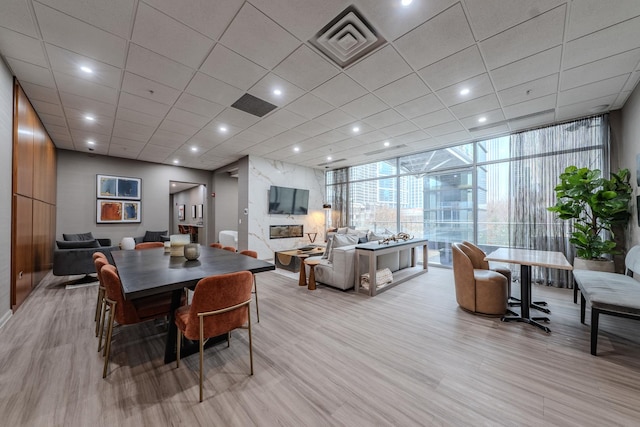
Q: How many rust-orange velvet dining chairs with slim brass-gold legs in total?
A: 8